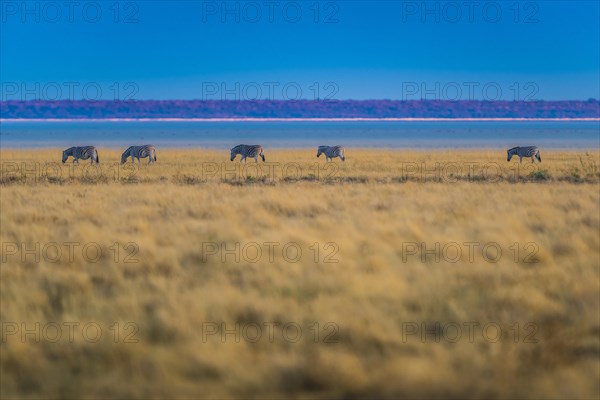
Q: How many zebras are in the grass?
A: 5